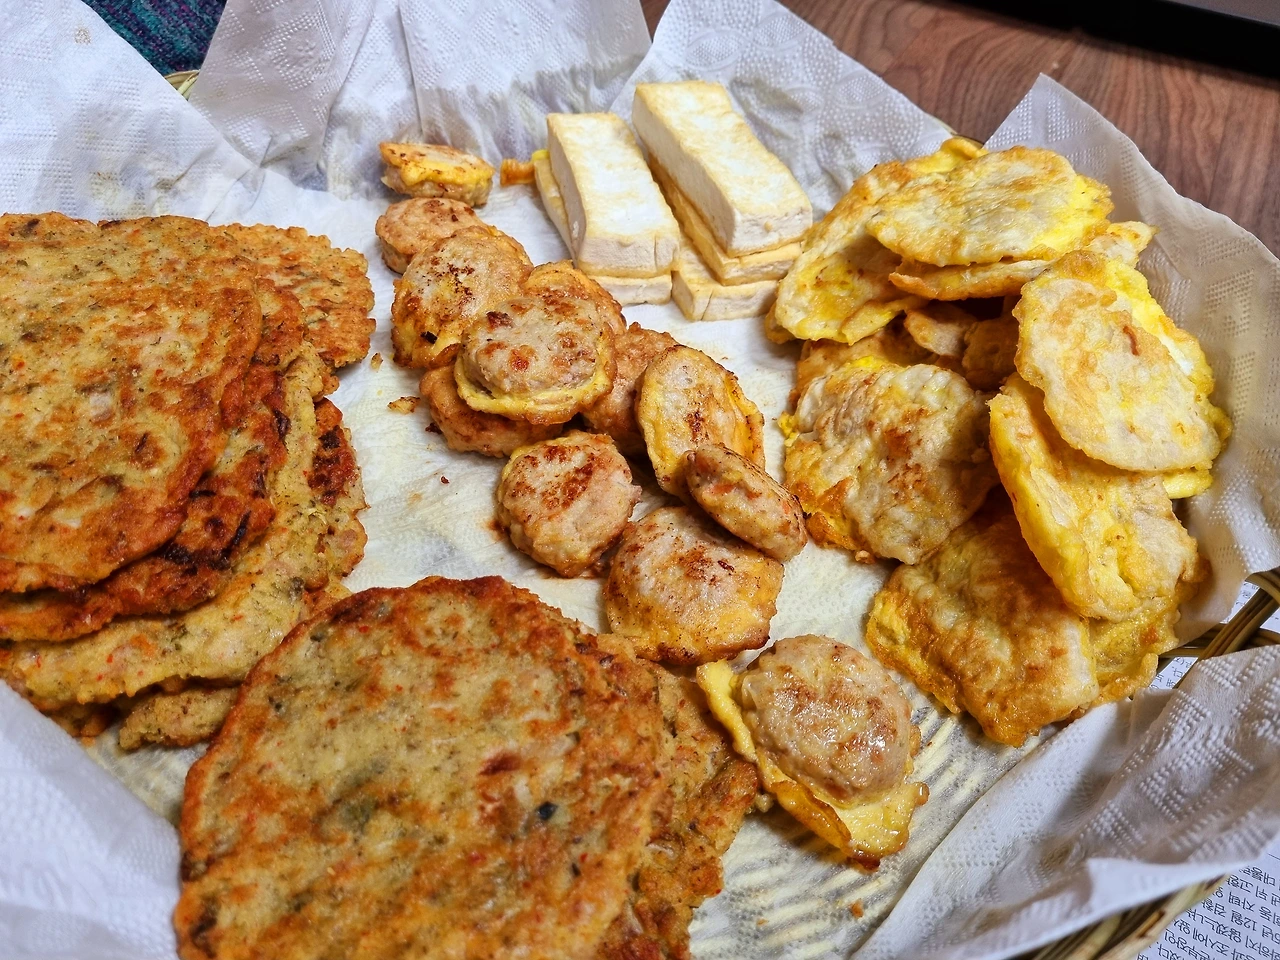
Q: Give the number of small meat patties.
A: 12